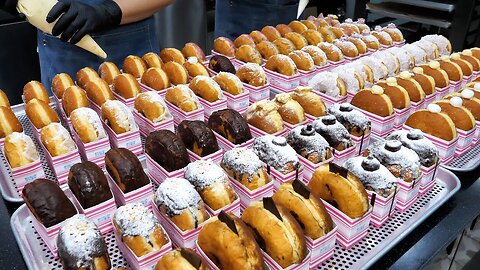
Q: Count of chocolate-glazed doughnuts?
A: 7